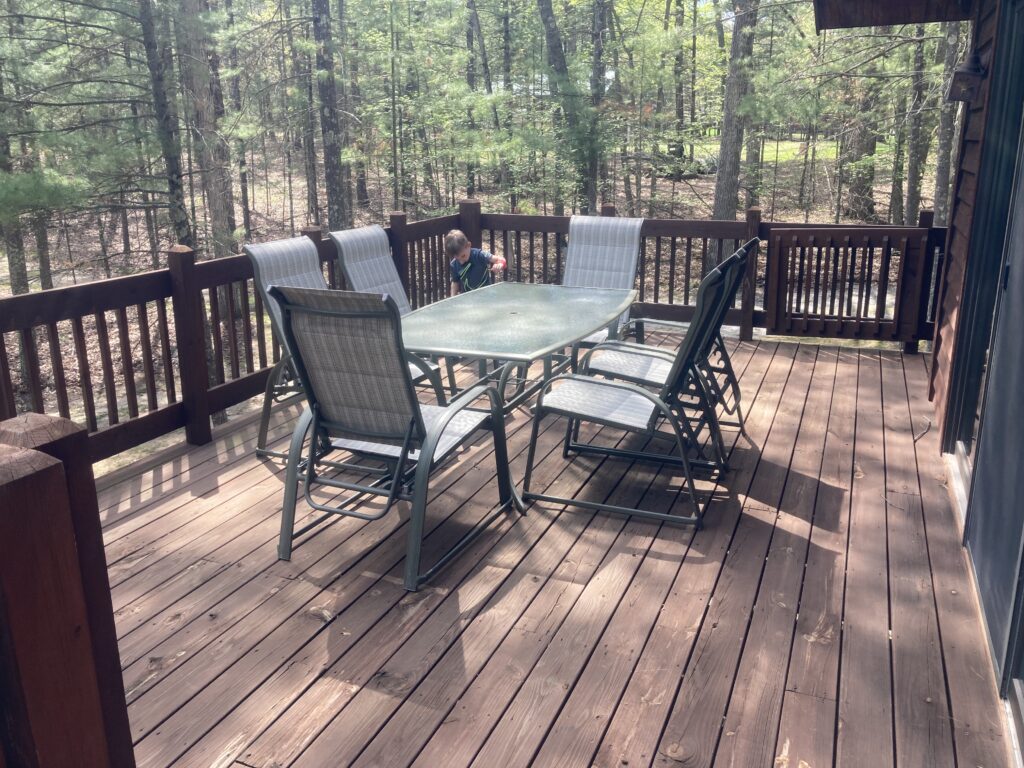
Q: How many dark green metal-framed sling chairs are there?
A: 6